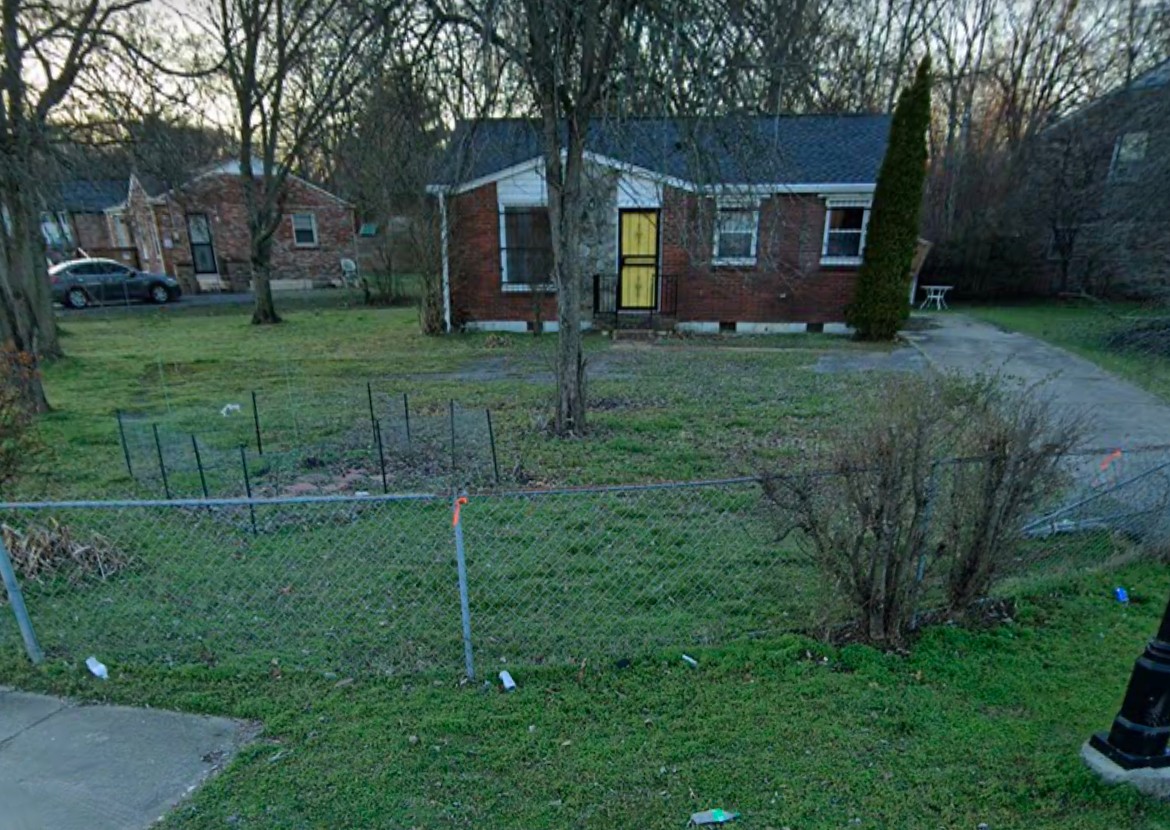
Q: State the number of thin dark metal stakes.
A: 10